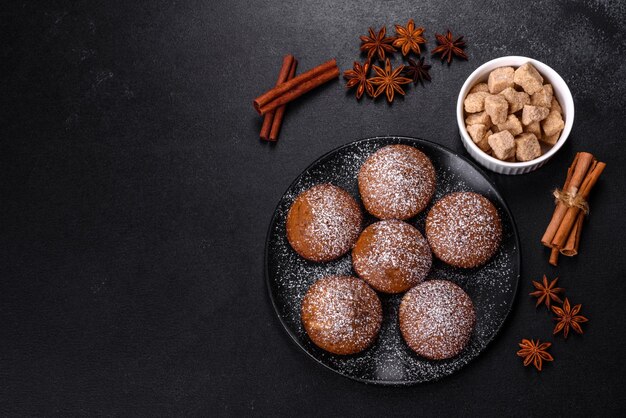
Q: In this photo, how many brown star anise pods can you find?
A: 9